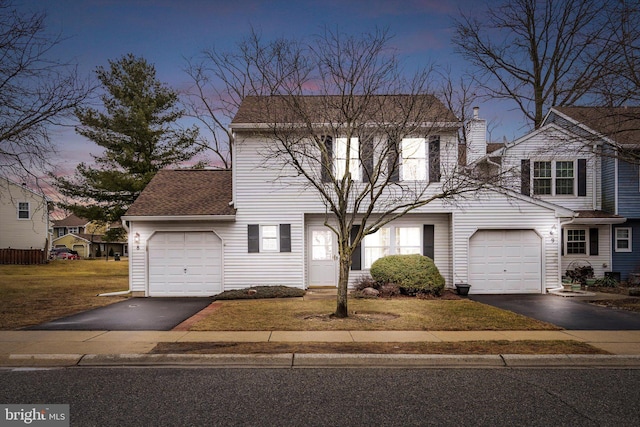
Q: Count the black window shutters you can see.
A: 12